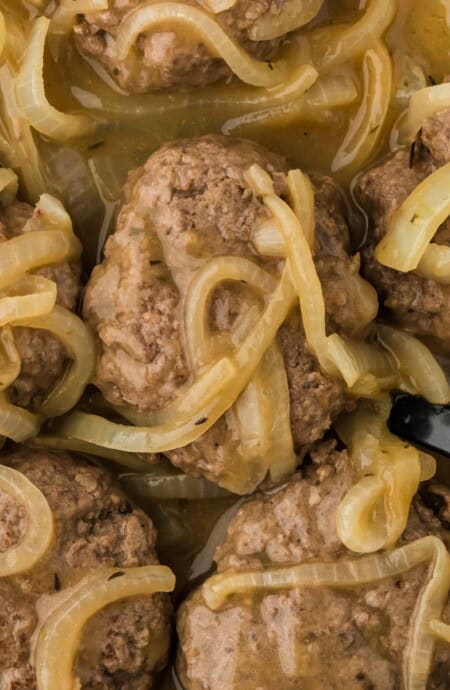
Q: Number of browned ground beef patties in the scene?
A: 6